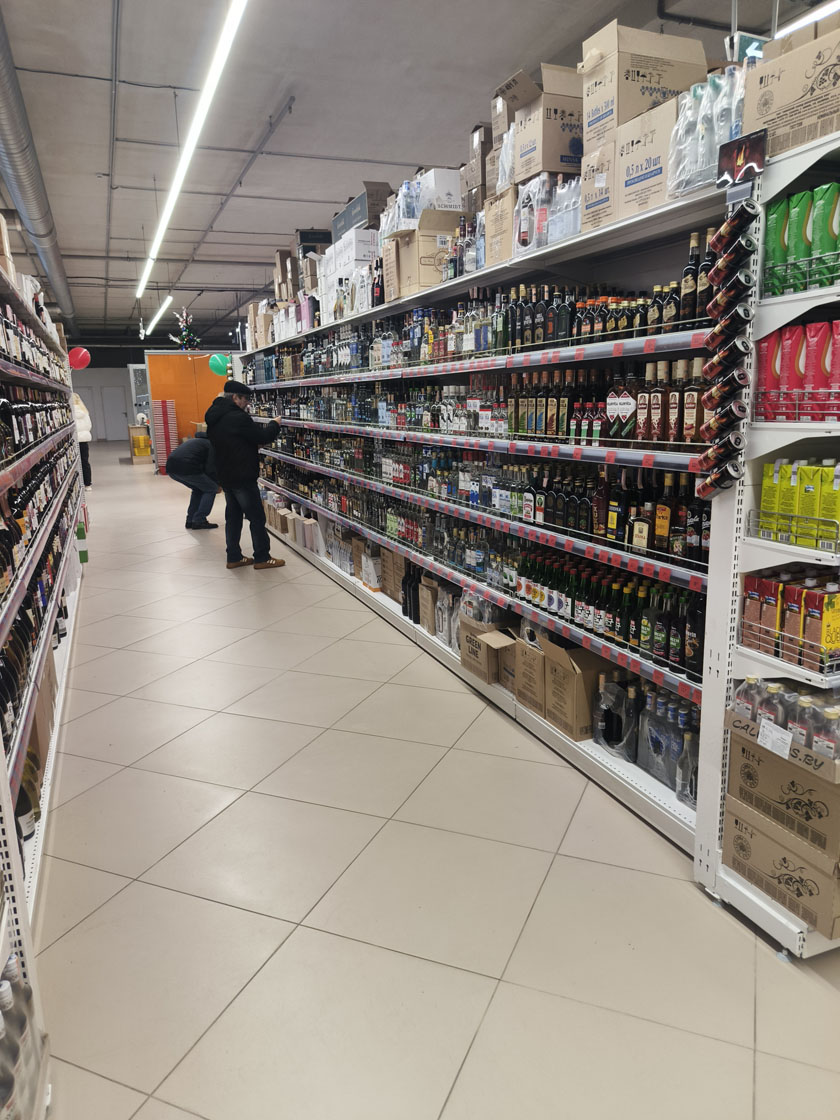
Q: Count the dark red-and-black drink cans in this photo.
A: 9